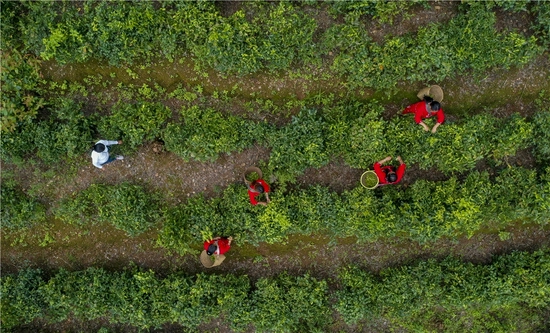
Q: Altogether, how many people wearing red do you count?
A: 4